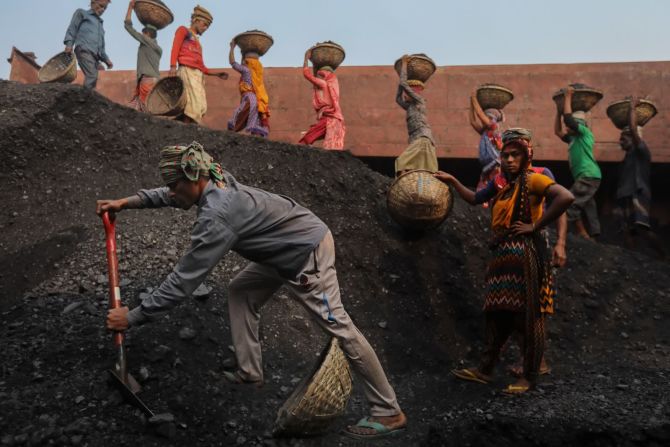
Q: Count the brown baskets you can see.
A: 11